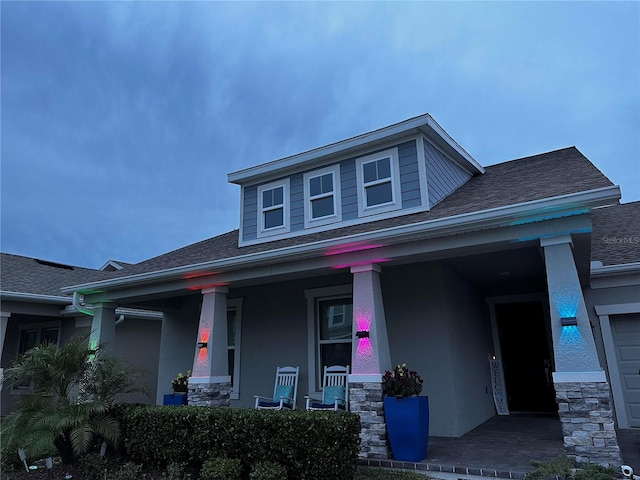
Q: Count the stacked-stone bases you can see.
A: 3